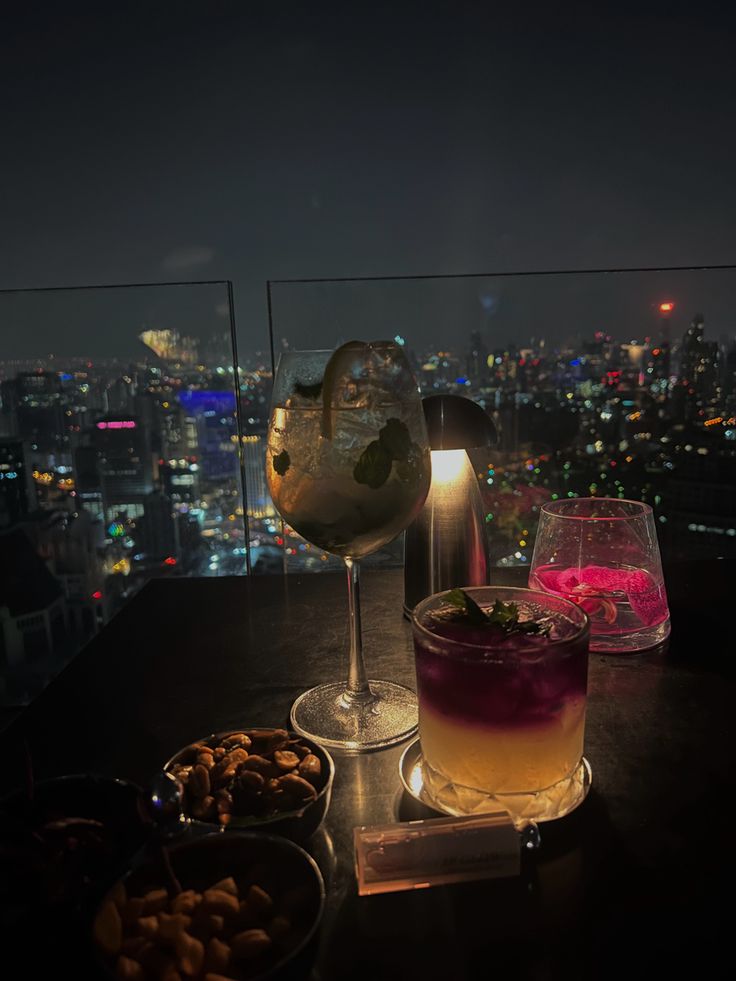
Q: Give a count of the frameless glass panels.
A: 2